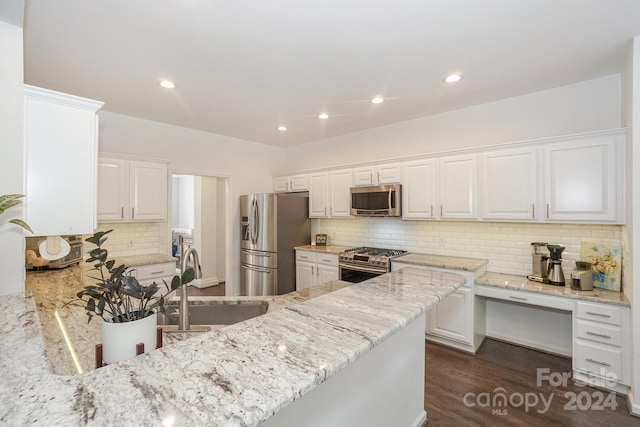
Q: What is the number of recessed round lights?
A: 5